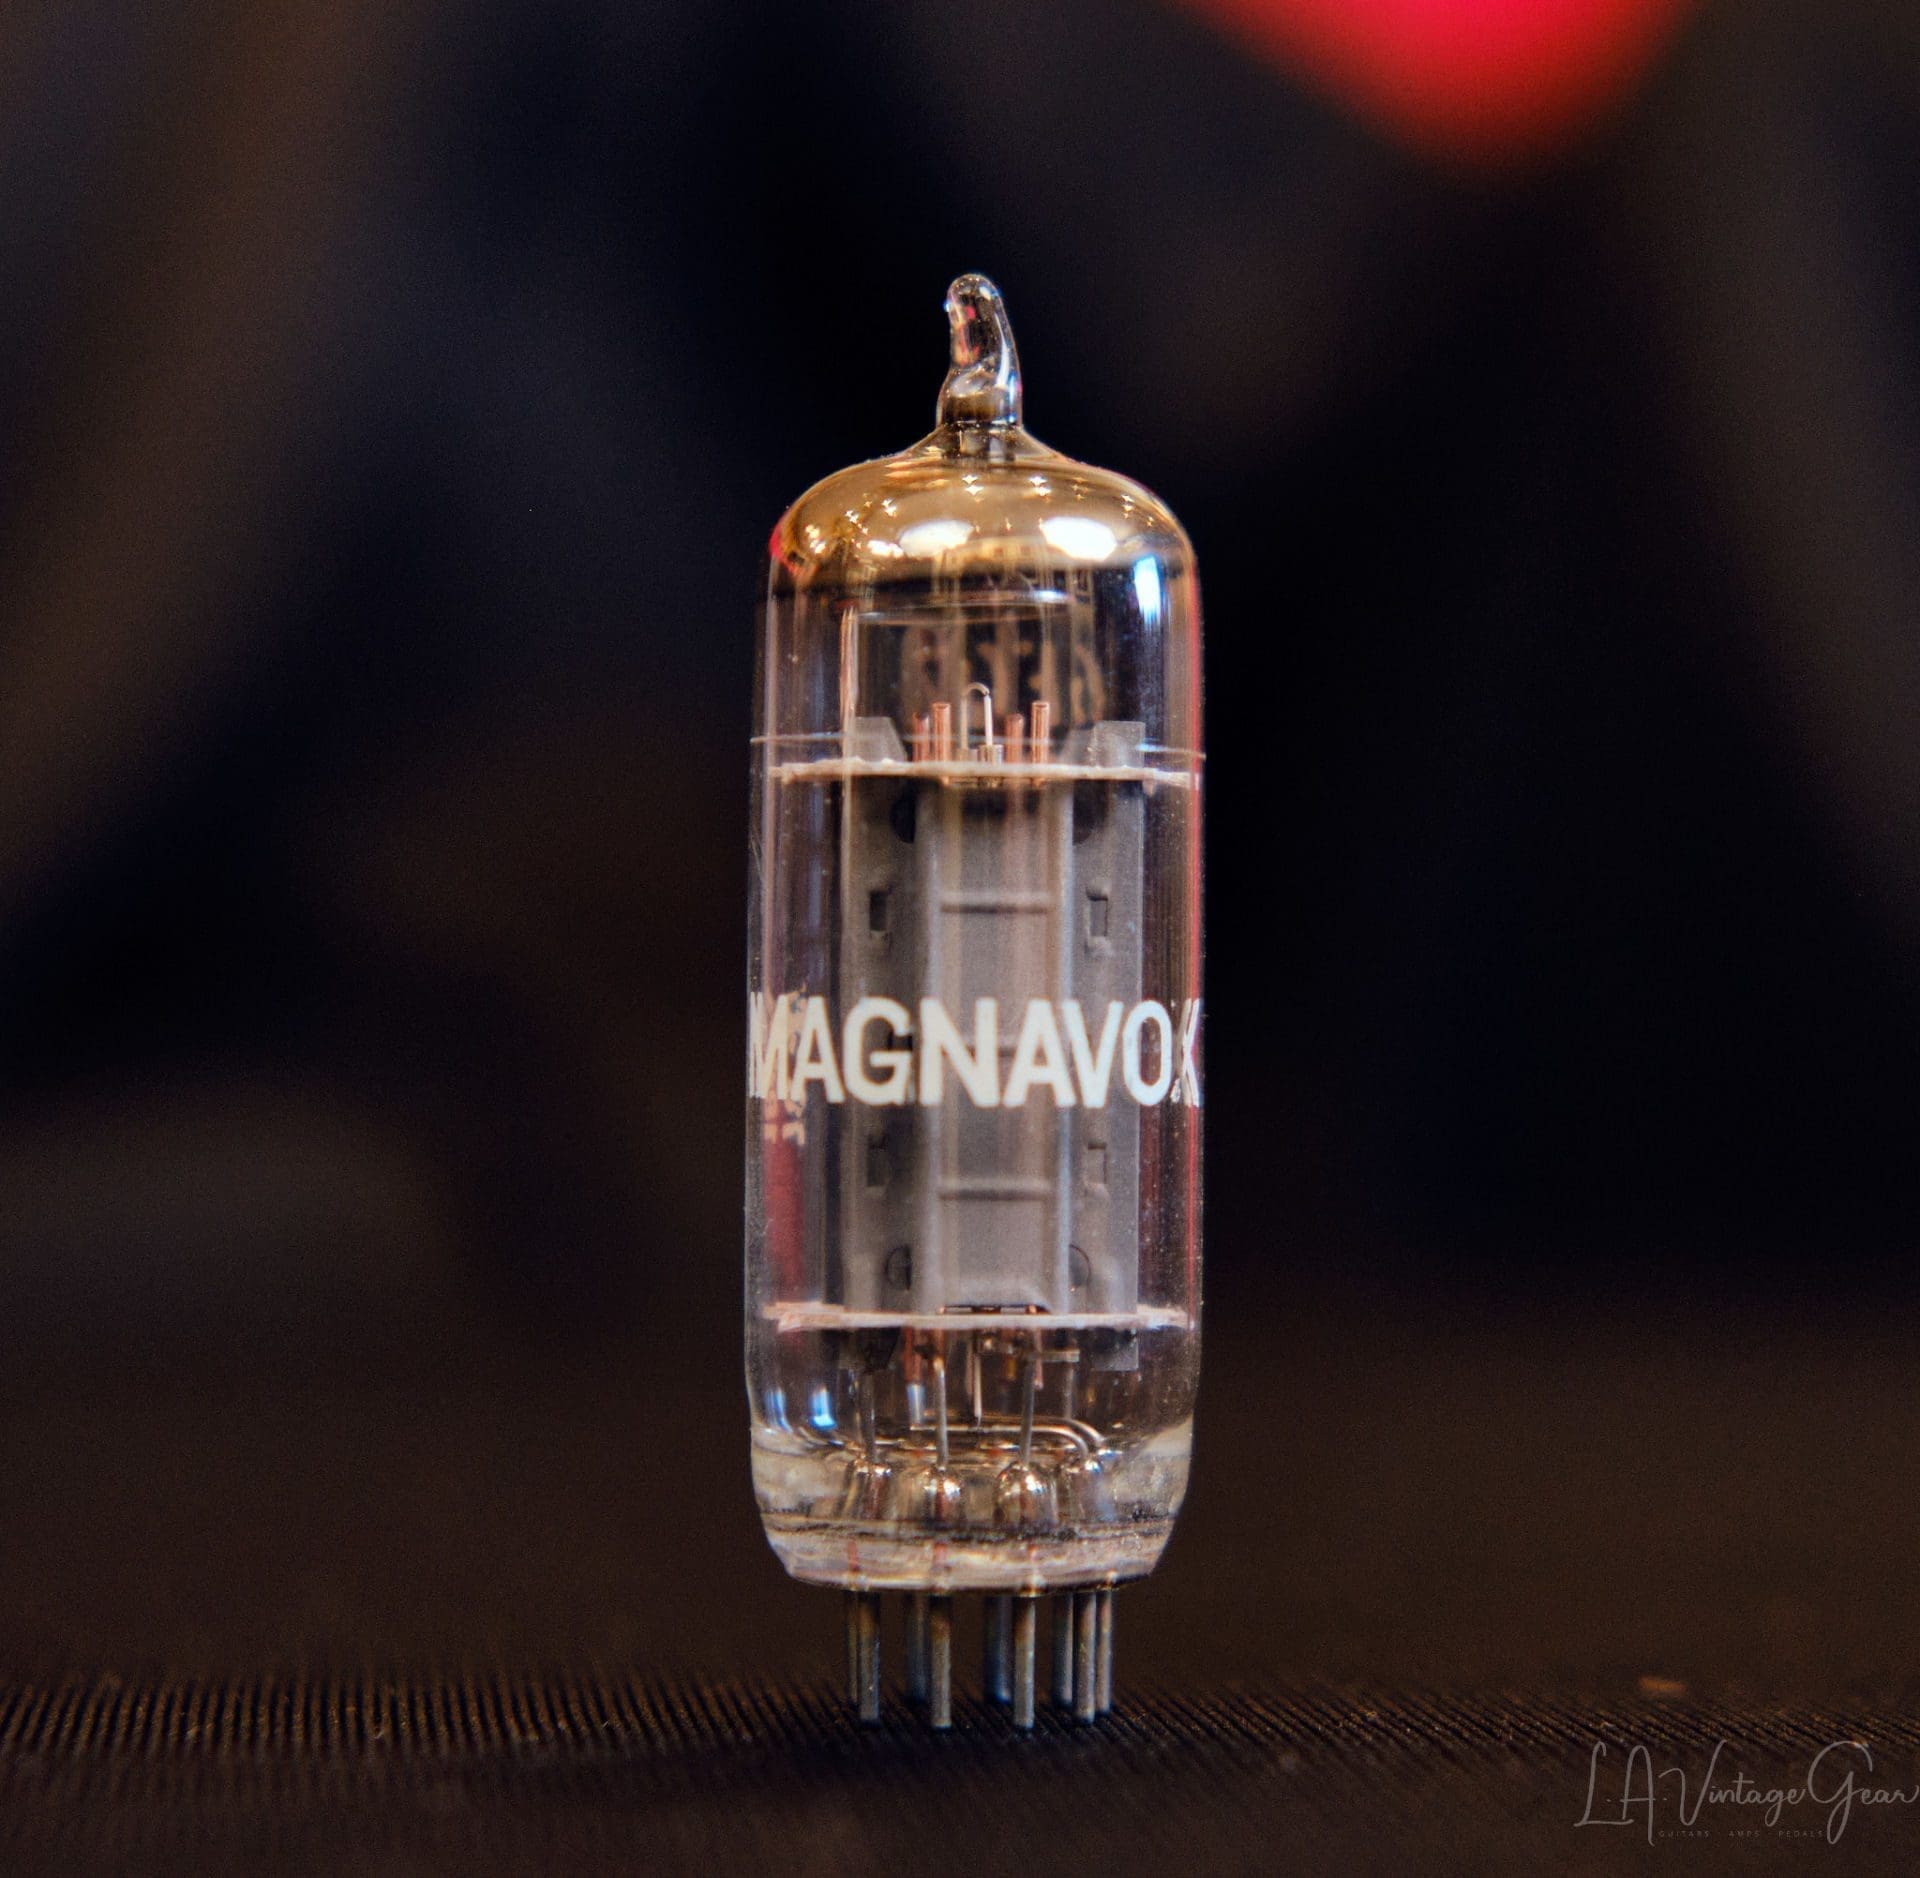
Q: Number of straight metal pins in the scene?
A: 9